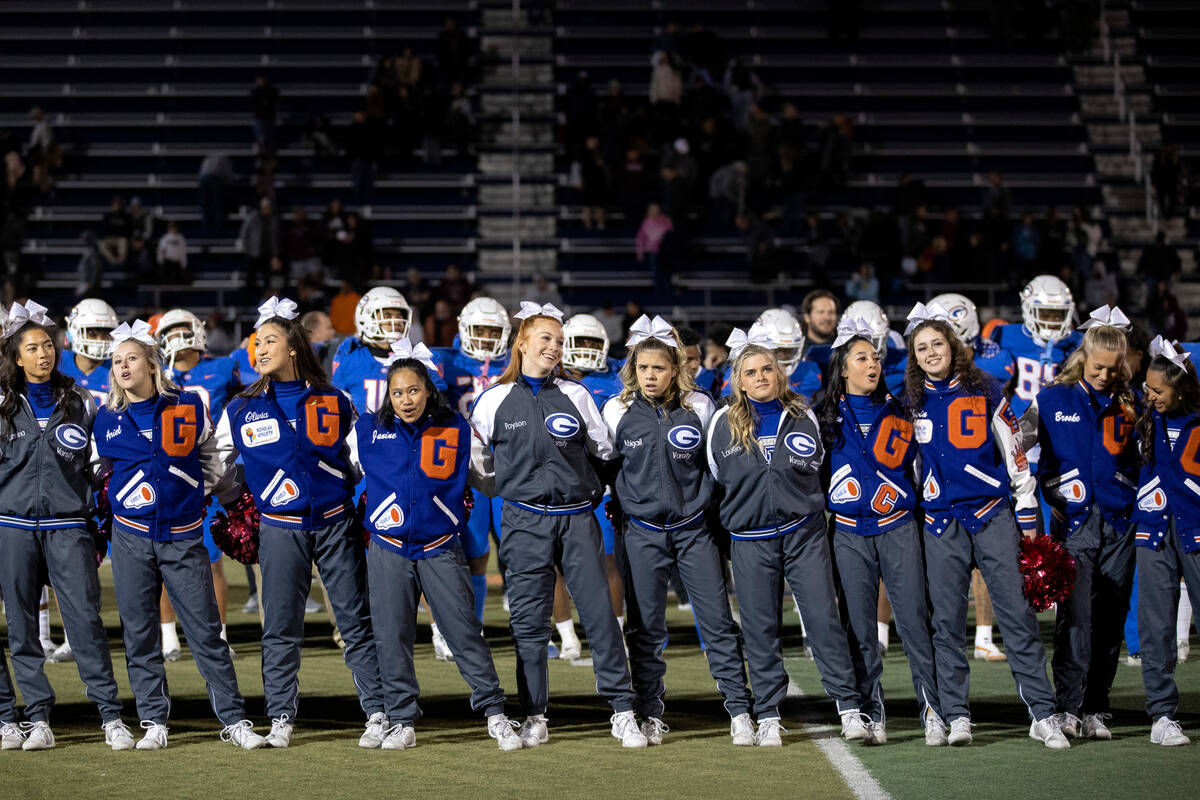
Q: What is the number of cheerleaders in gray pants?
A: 11